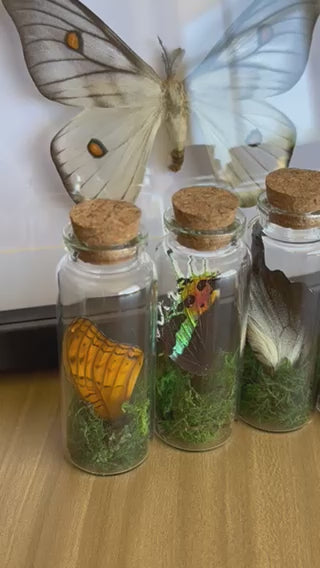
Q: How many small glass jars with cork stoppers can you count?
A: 3